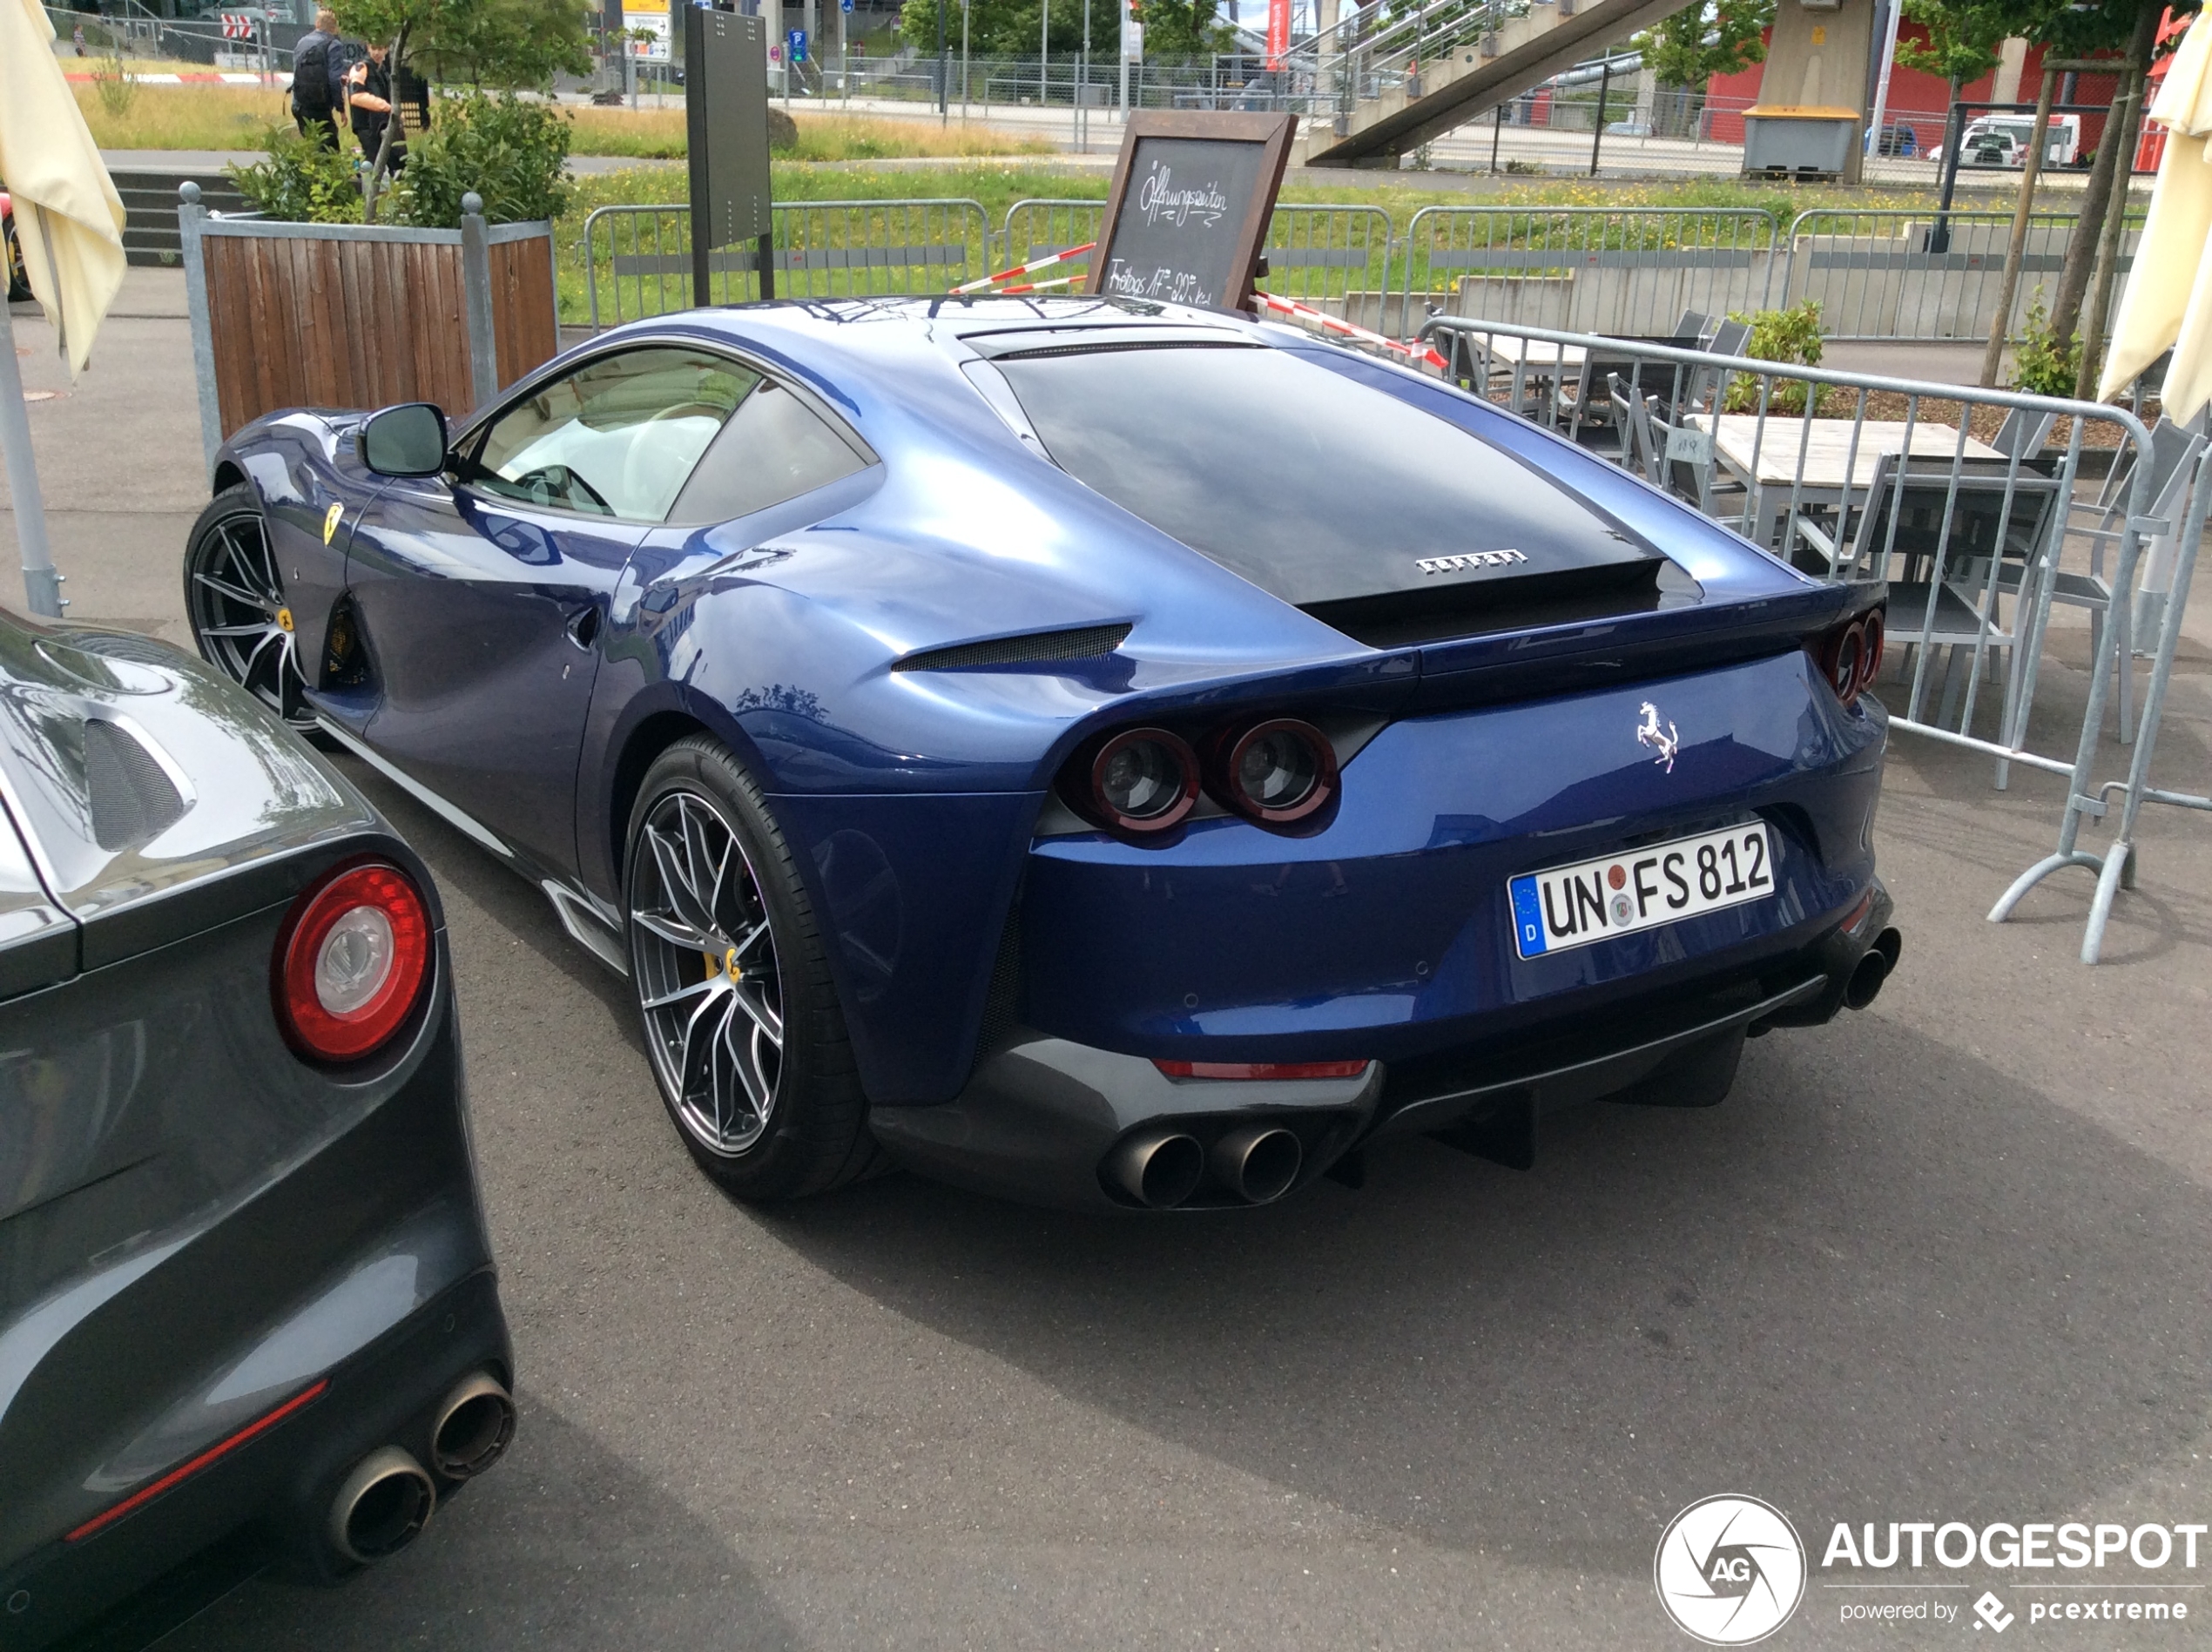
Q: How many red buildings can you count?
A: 1